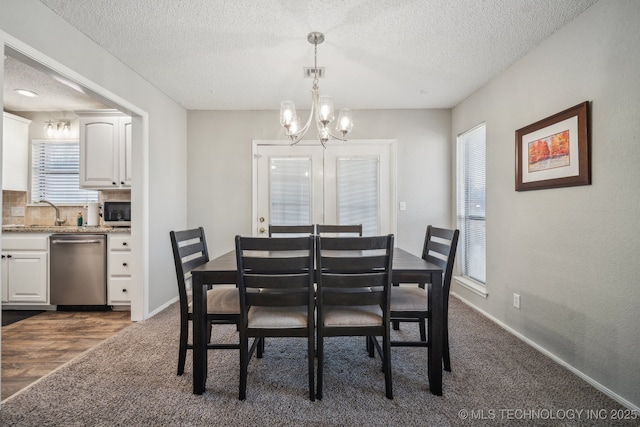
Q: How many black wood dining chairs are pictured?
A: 6